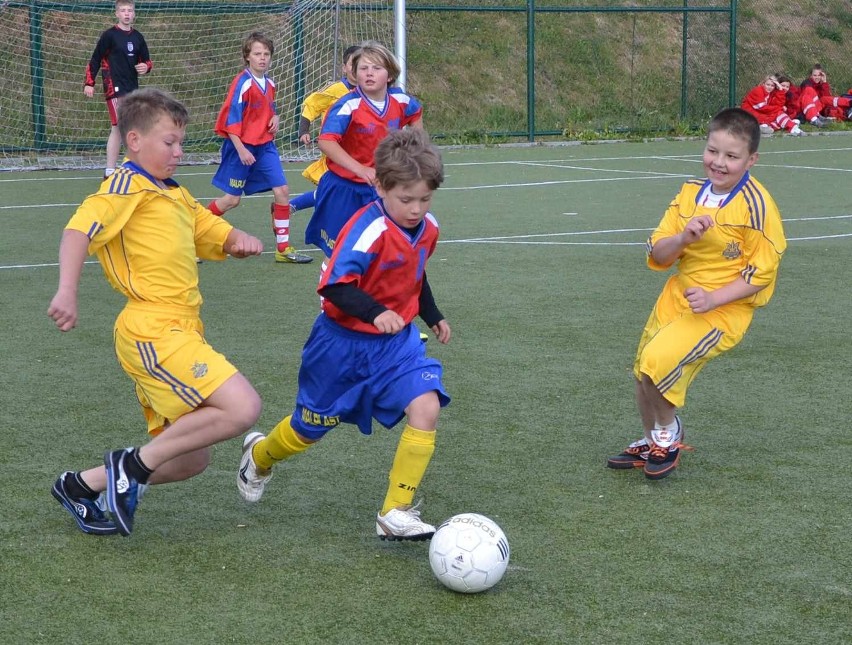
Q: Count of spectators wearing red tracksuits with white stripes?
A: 3